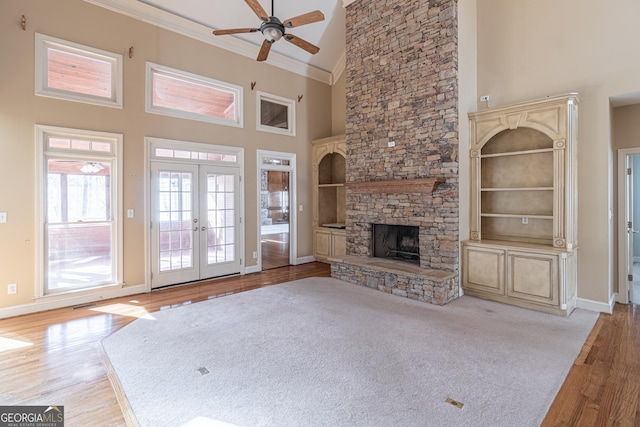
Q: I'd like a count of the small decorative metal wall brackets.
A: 4